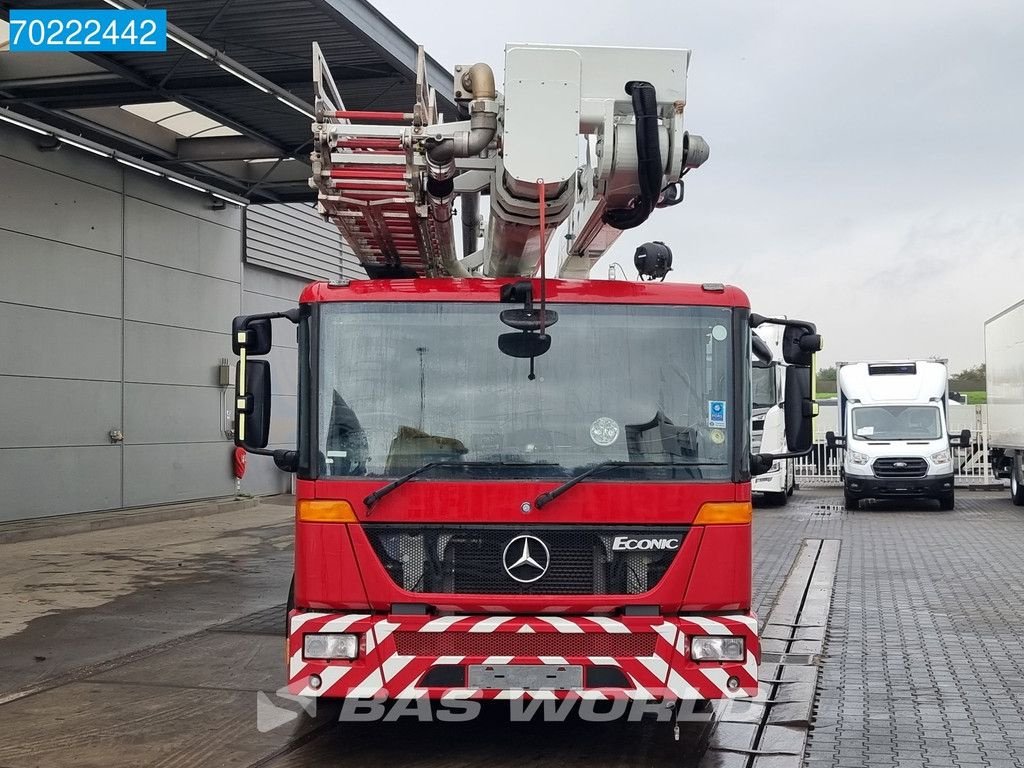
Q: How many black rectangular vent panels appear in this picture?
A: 2